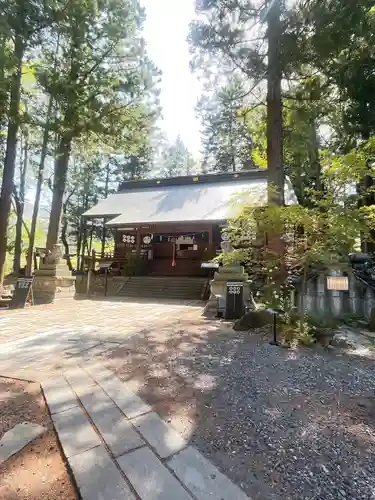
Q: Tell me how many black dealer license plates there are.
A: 0